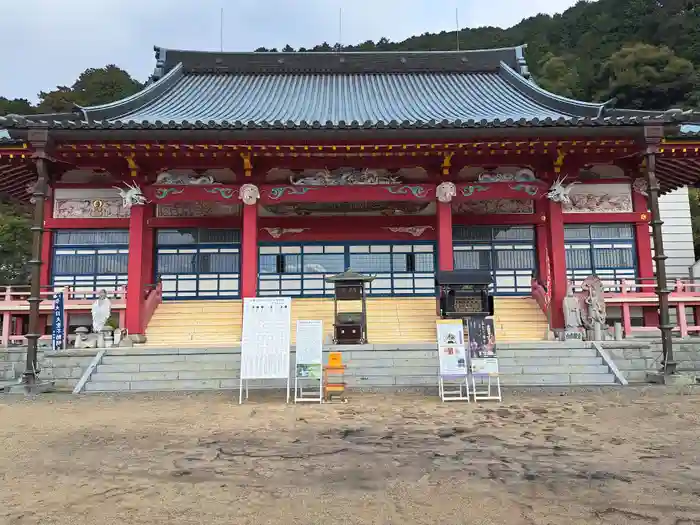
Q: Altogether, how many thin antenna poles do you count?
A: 3